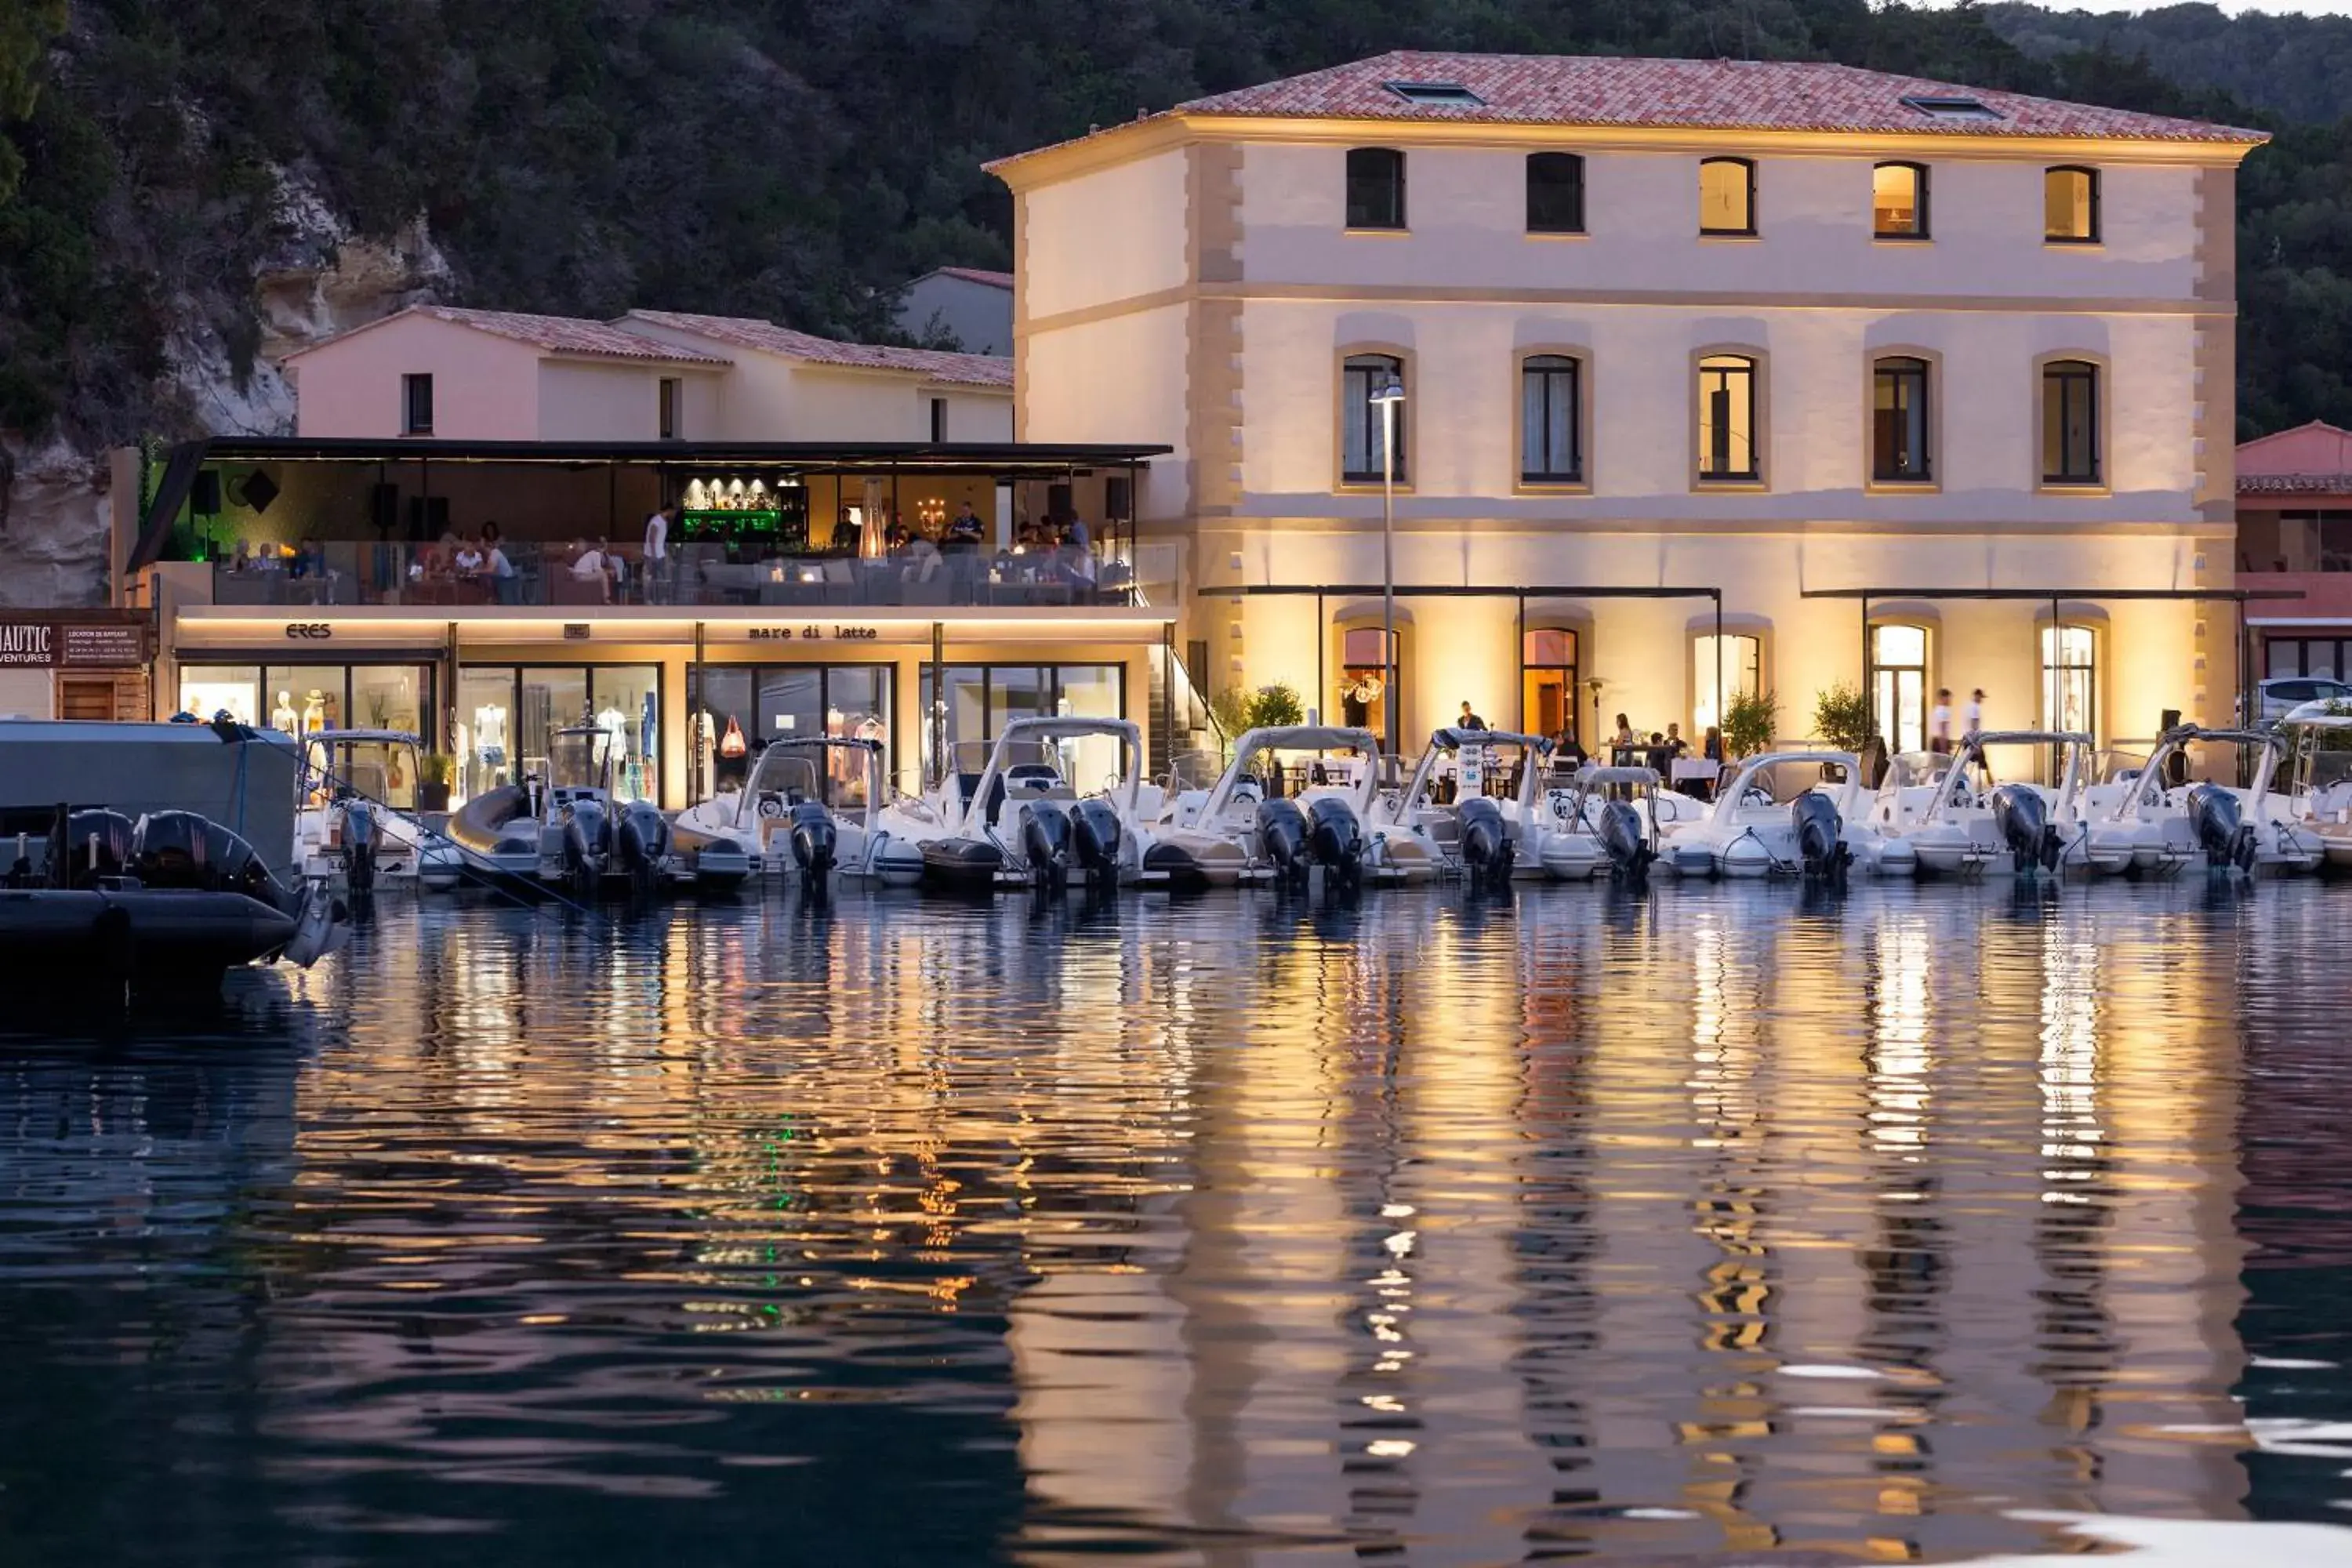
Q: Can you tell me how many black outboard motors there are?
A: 15